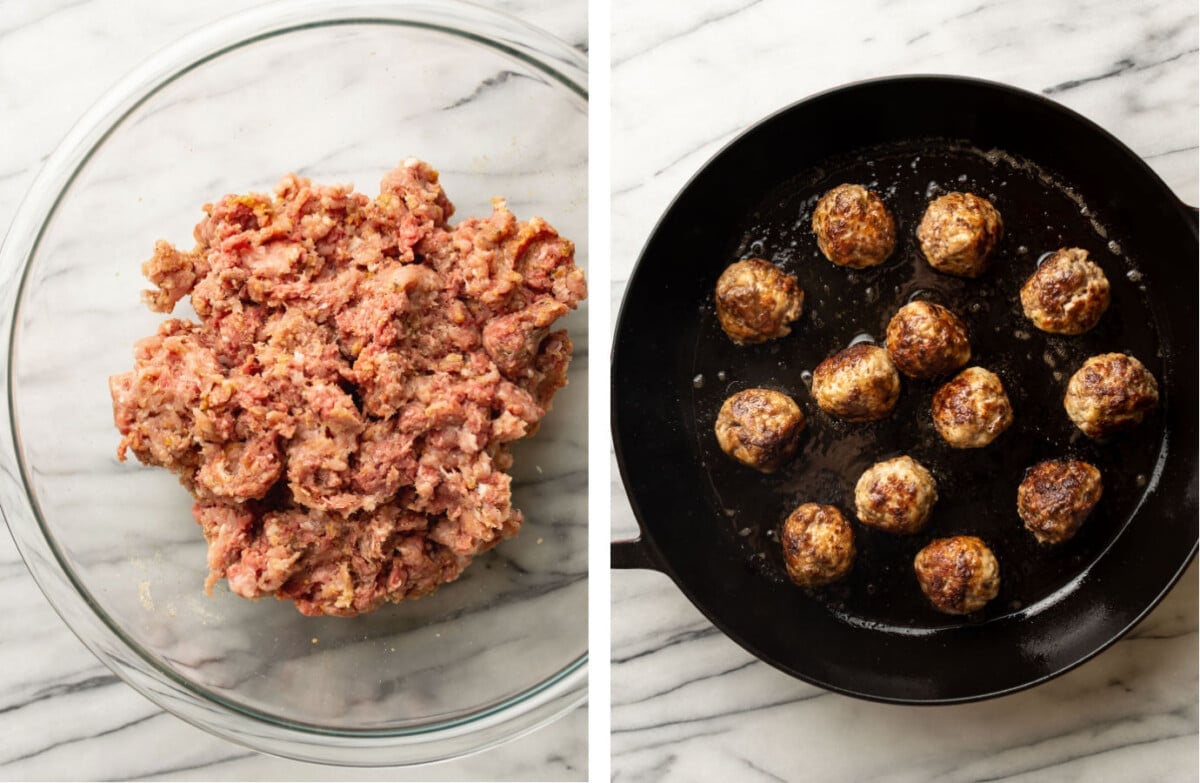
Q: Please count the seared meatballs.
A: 13